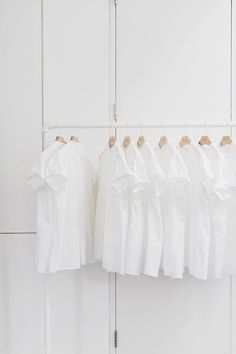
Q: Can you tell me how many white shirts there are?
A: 9